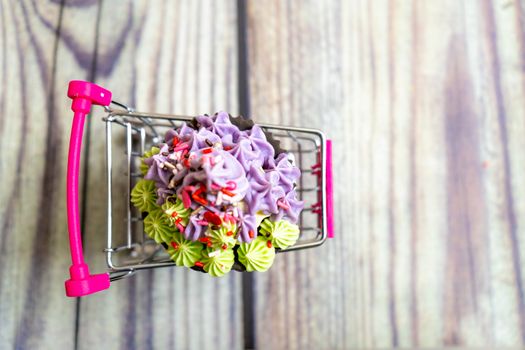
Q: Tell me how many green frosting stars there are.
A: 9